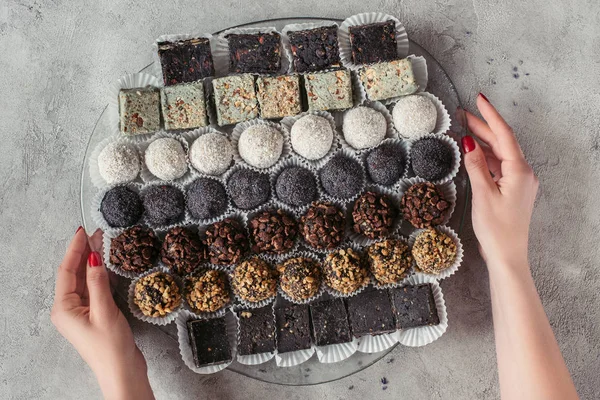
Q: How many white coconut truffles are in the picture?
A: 7